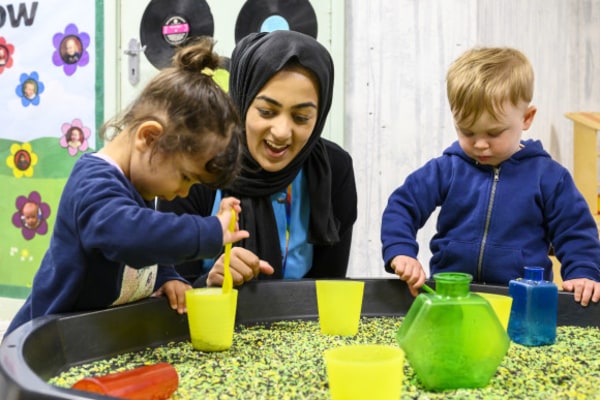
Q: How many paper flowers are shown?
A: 6